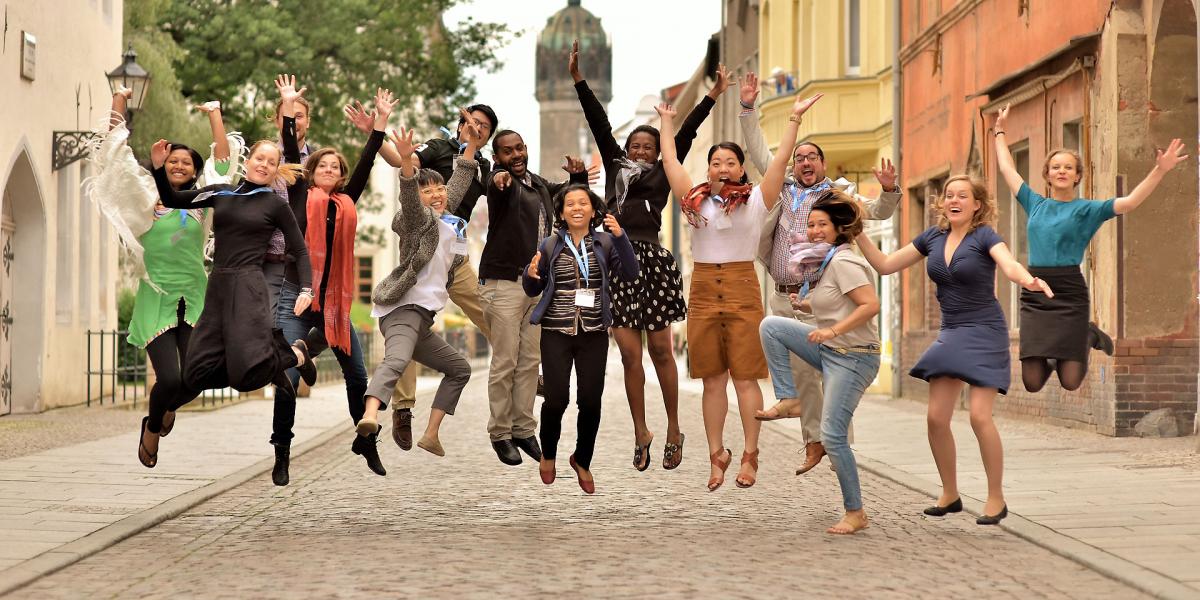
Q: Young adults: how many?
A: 14